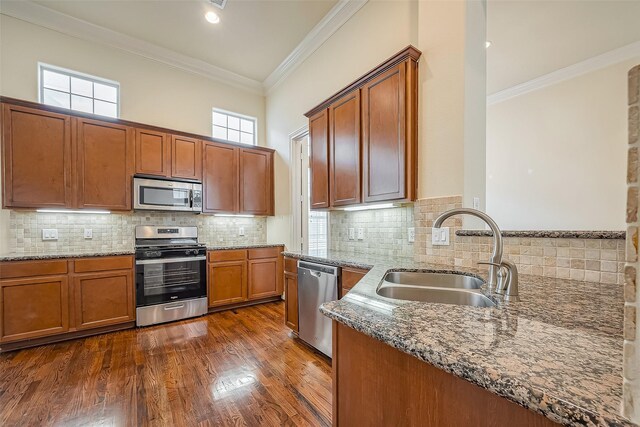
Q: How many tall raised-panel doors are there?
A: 7